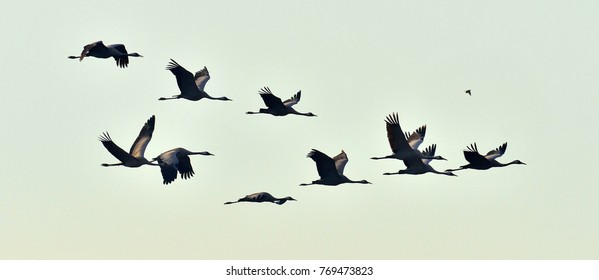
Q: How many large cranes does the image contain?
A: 10